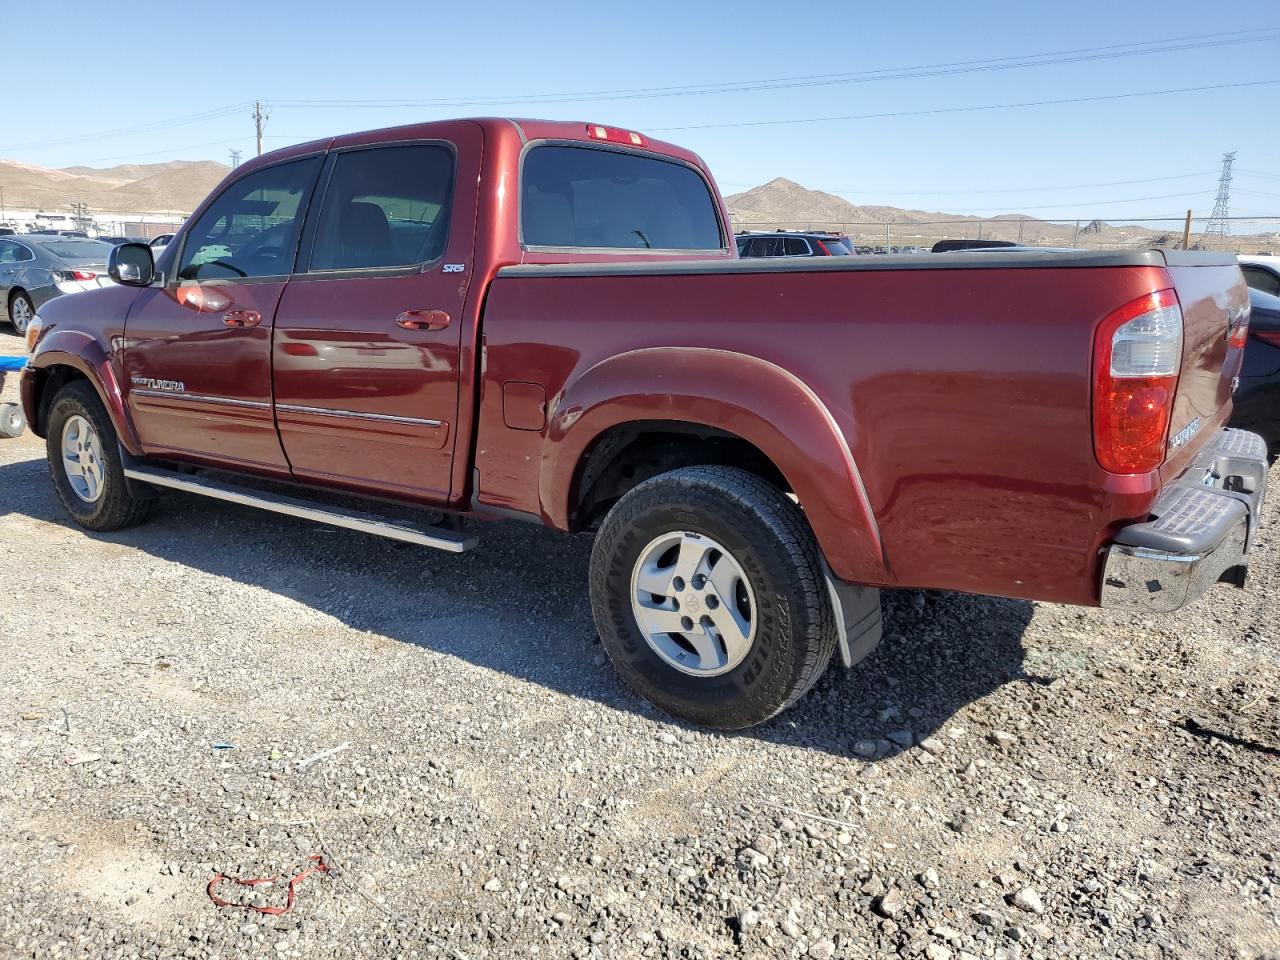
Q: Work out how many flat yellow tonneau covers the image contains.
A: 0